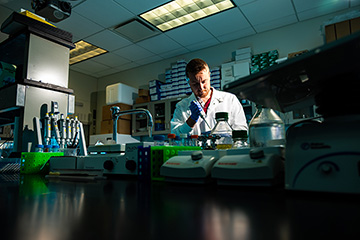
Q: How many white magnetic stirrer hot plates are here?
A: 2